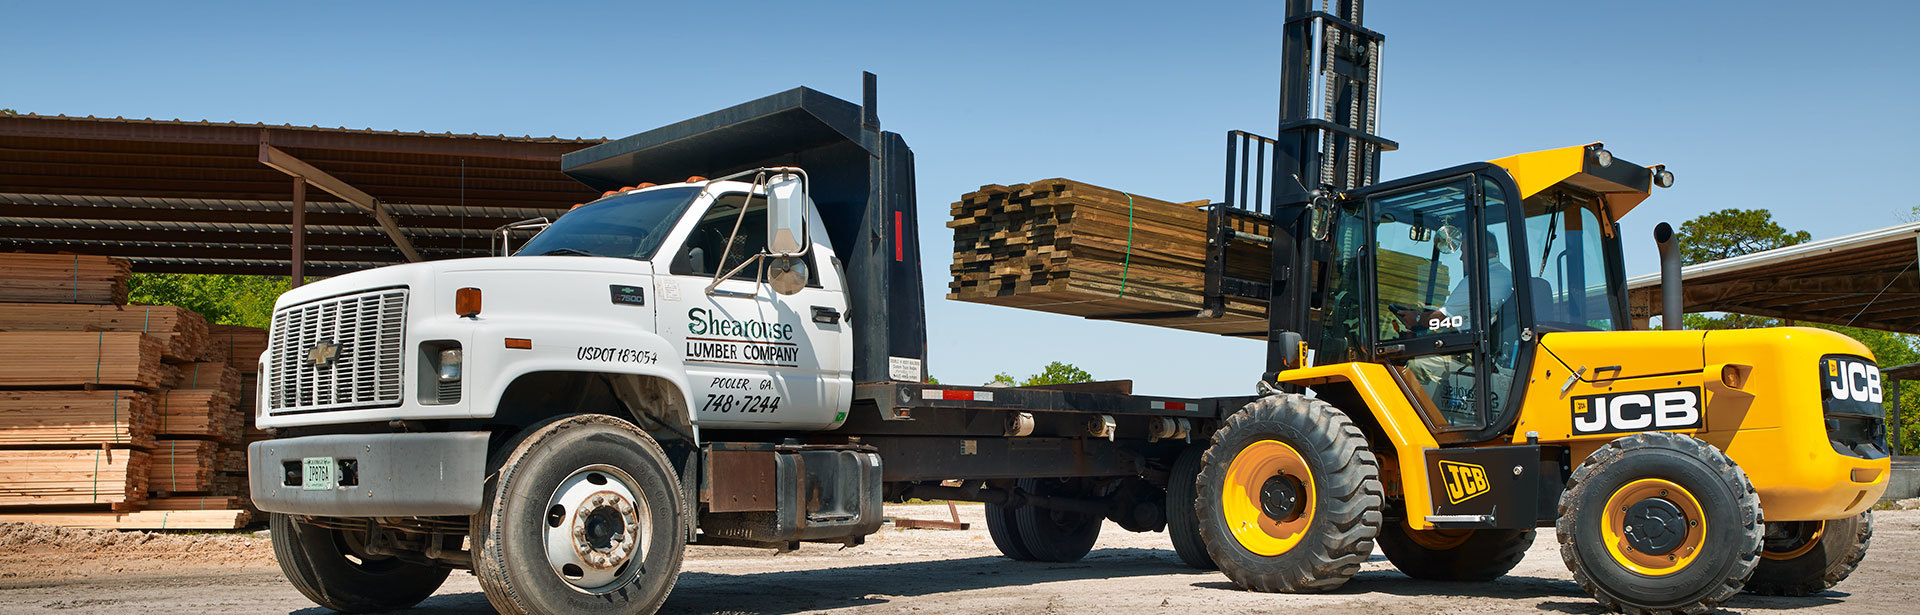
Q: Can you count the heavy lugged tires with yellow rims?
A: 4